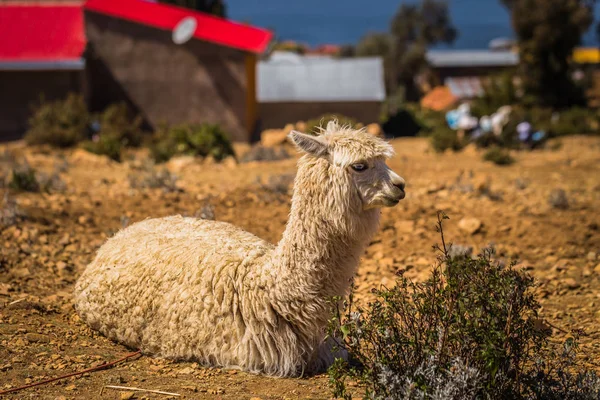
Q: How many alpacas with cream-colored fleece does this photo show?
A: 1